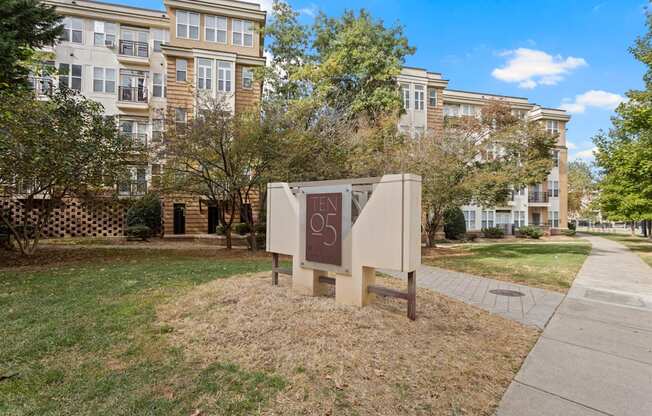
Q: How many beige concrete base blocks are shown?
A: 2